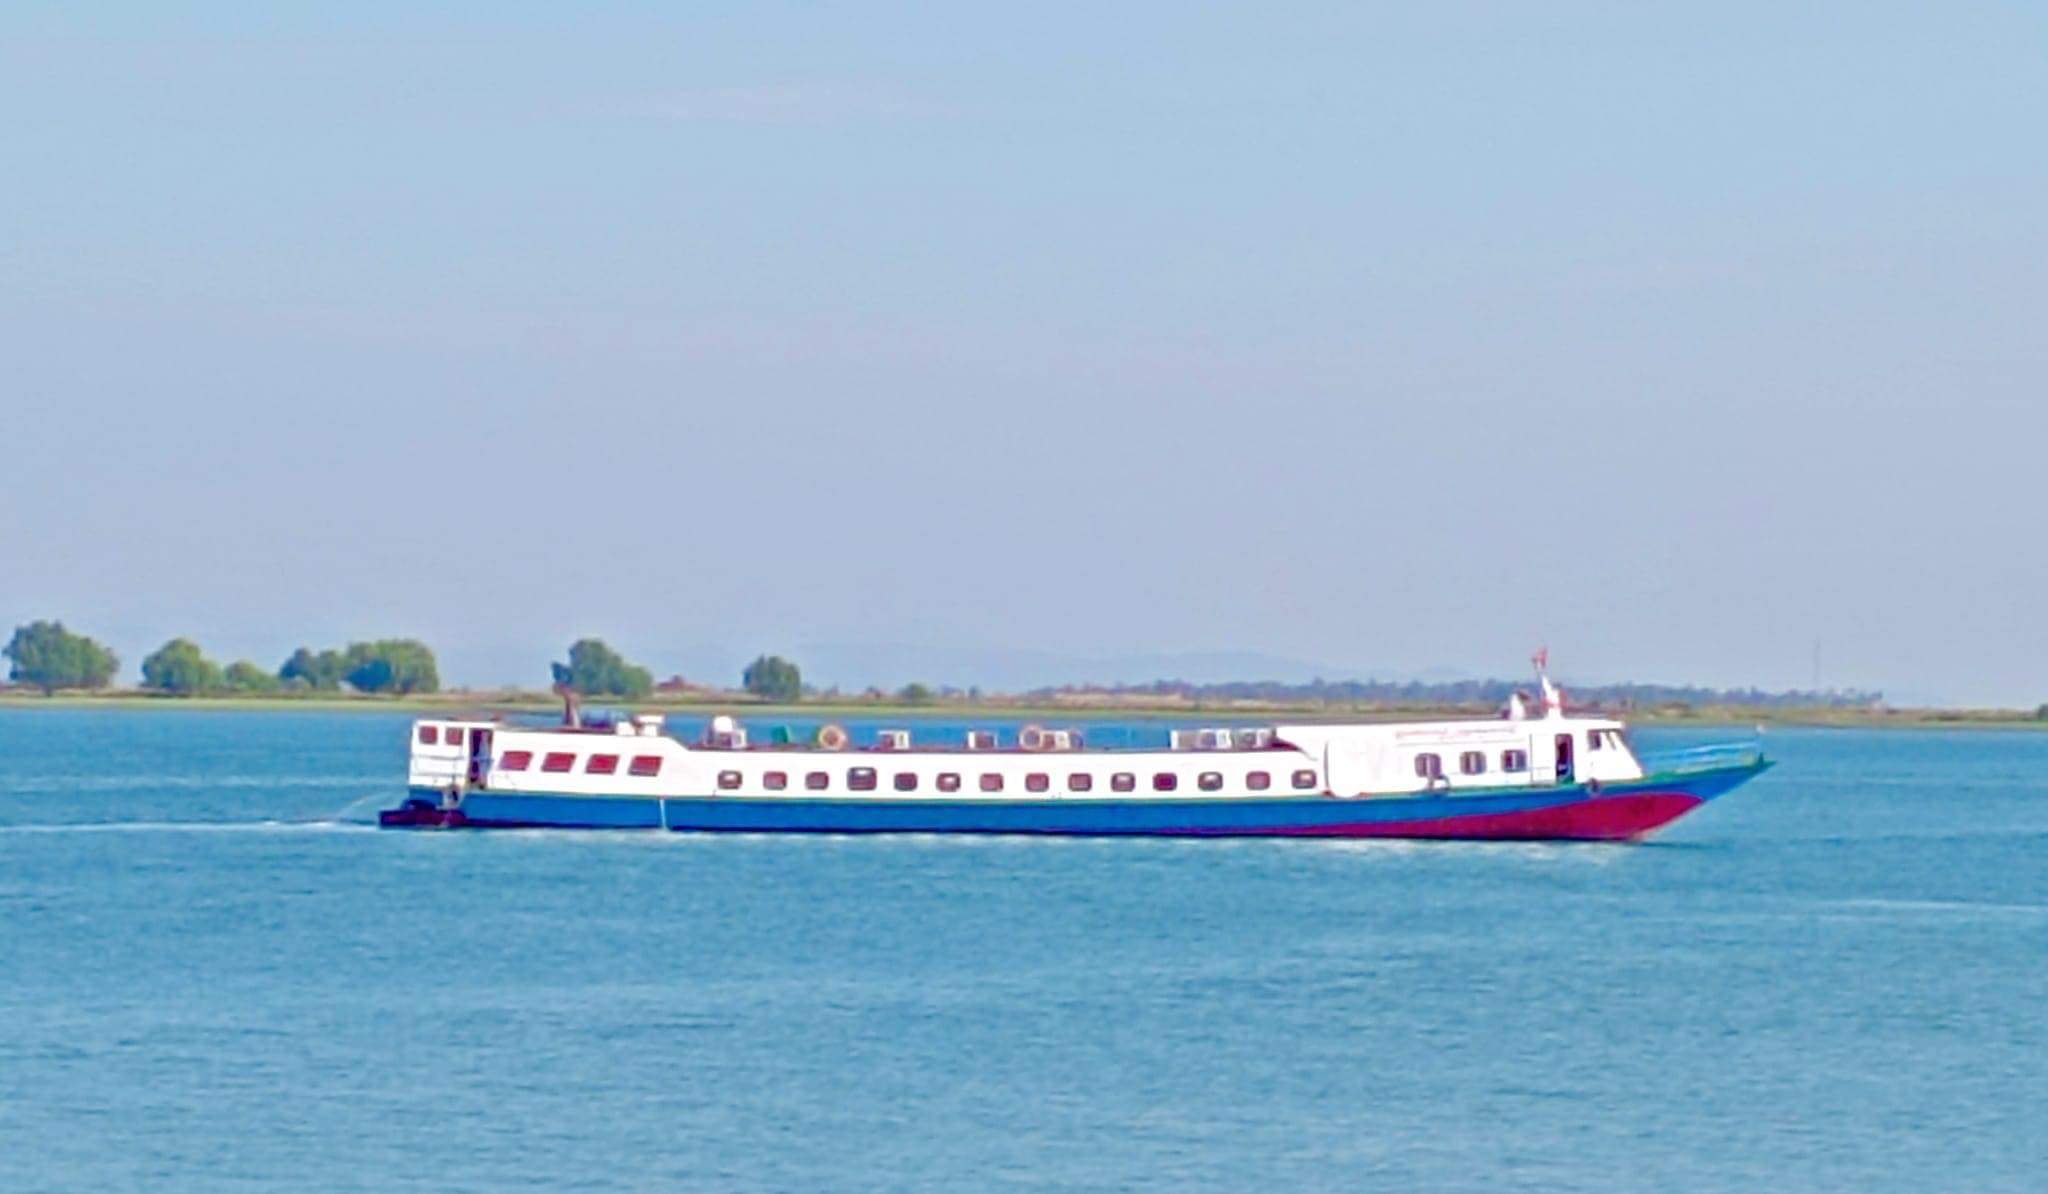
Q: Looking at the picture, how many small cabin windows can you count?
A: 14